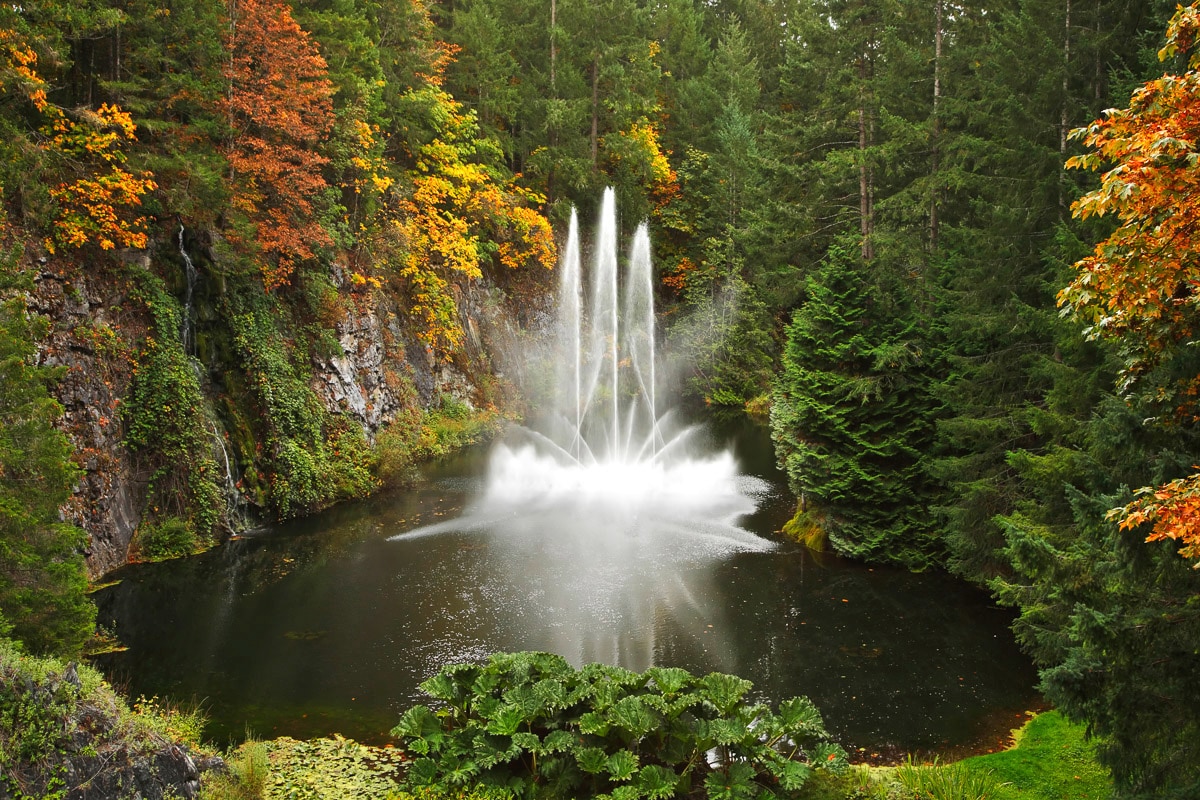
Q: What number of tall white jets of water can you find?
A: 3